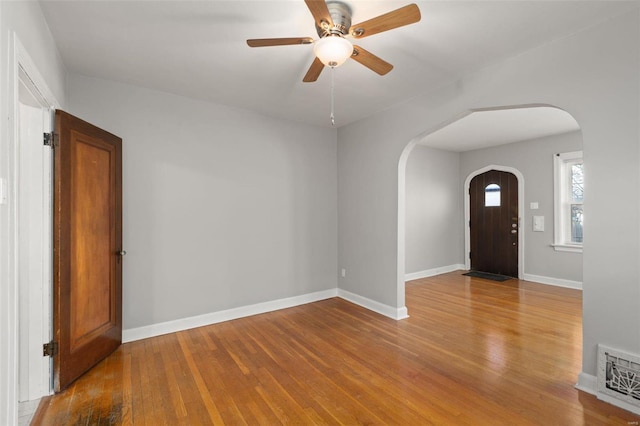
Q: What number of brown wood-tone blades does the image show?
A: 5